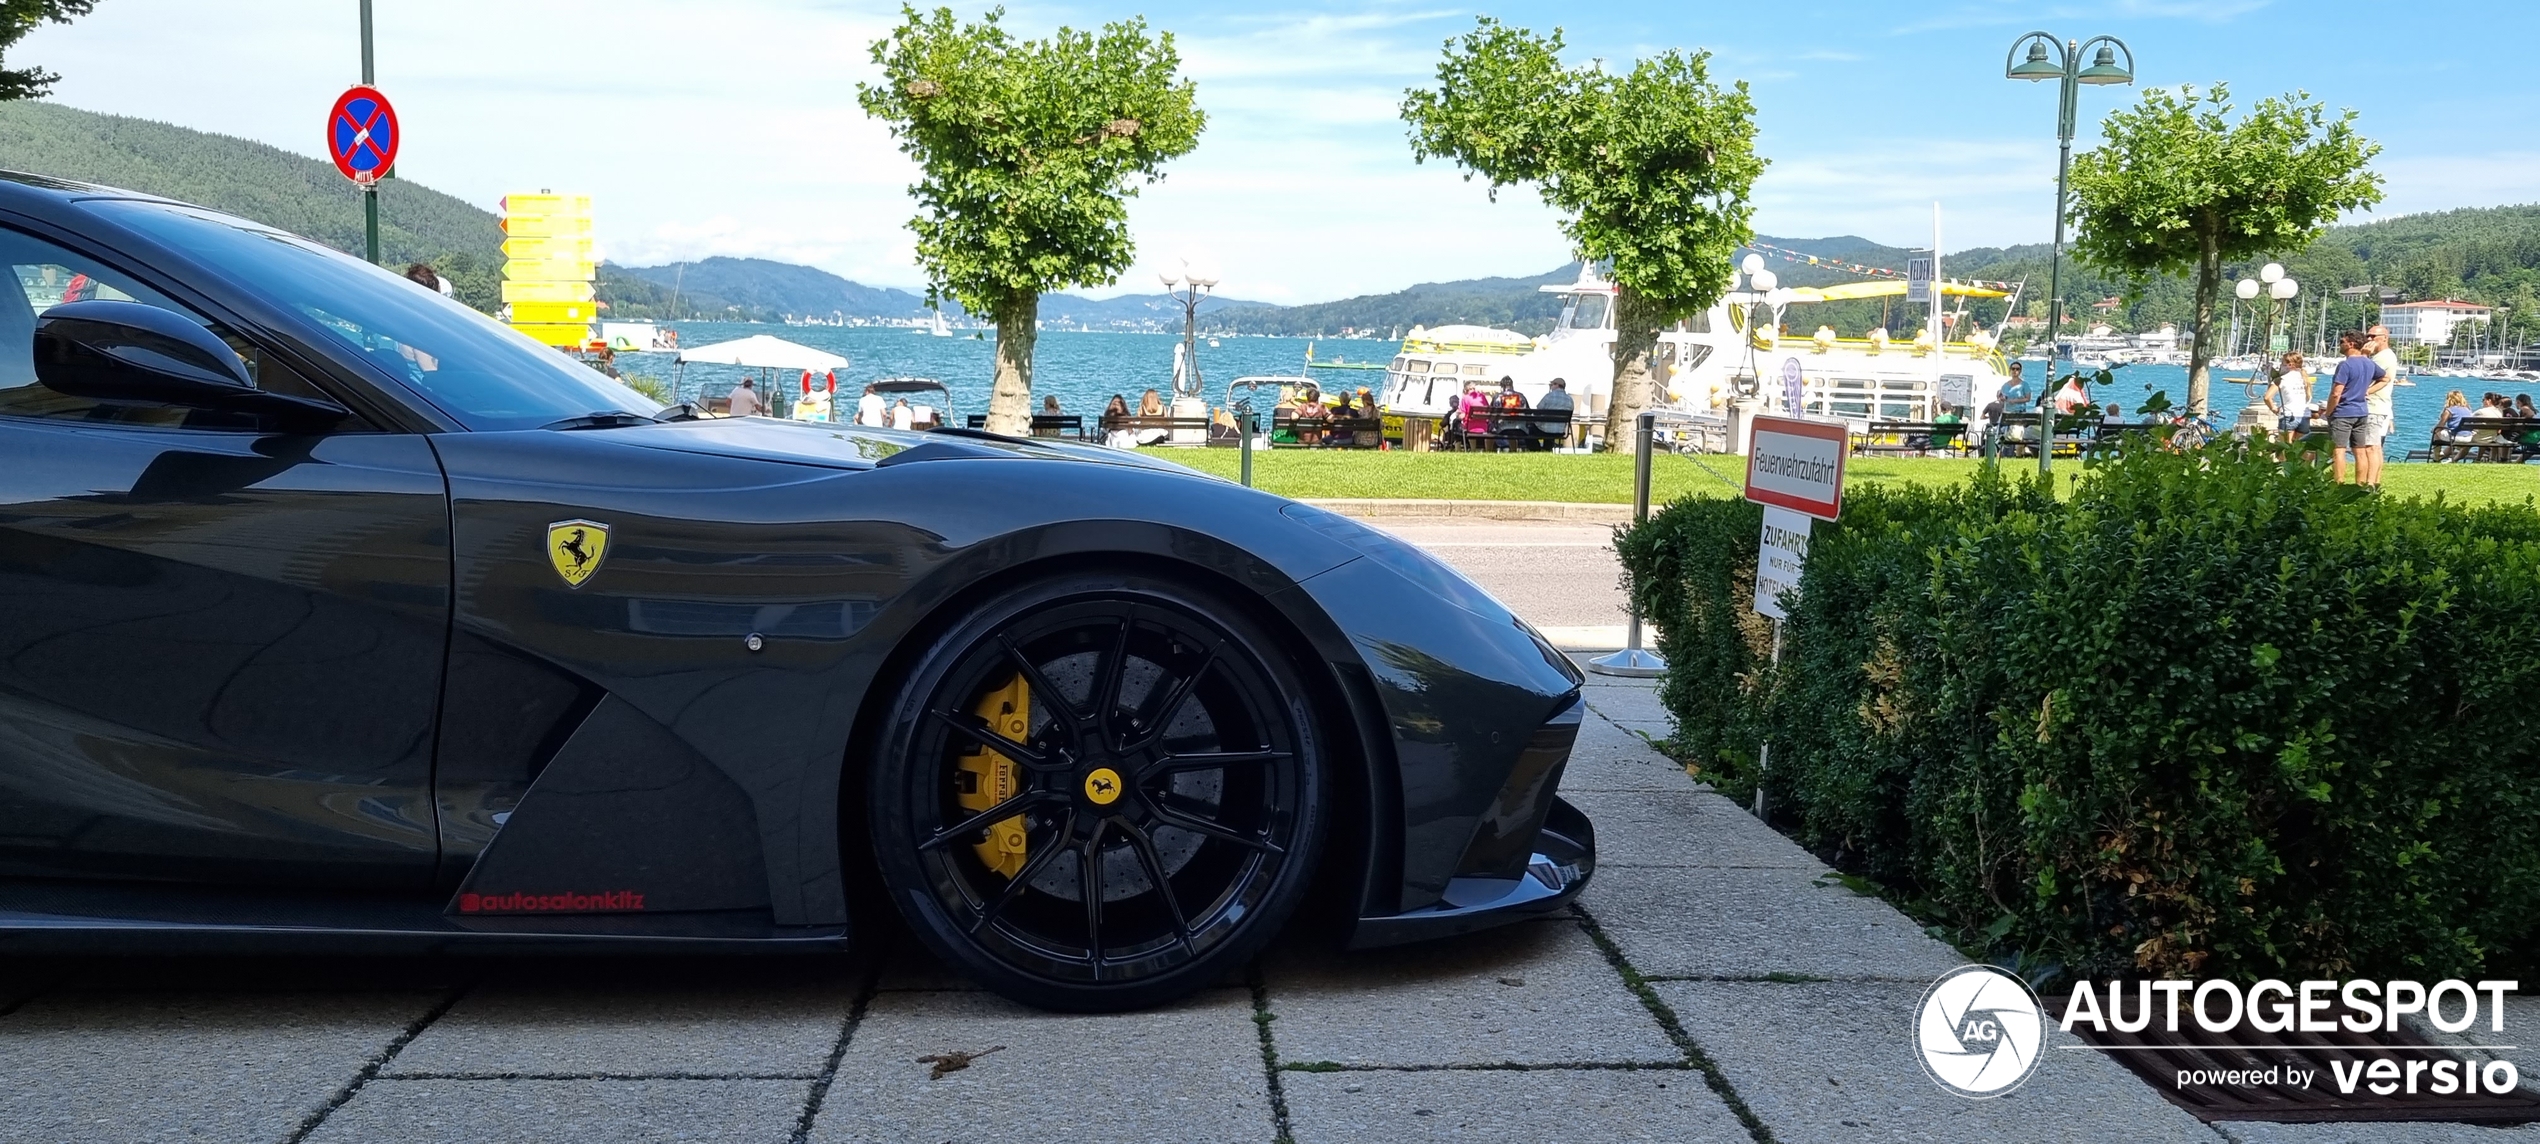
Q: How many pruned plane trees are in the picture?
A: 3